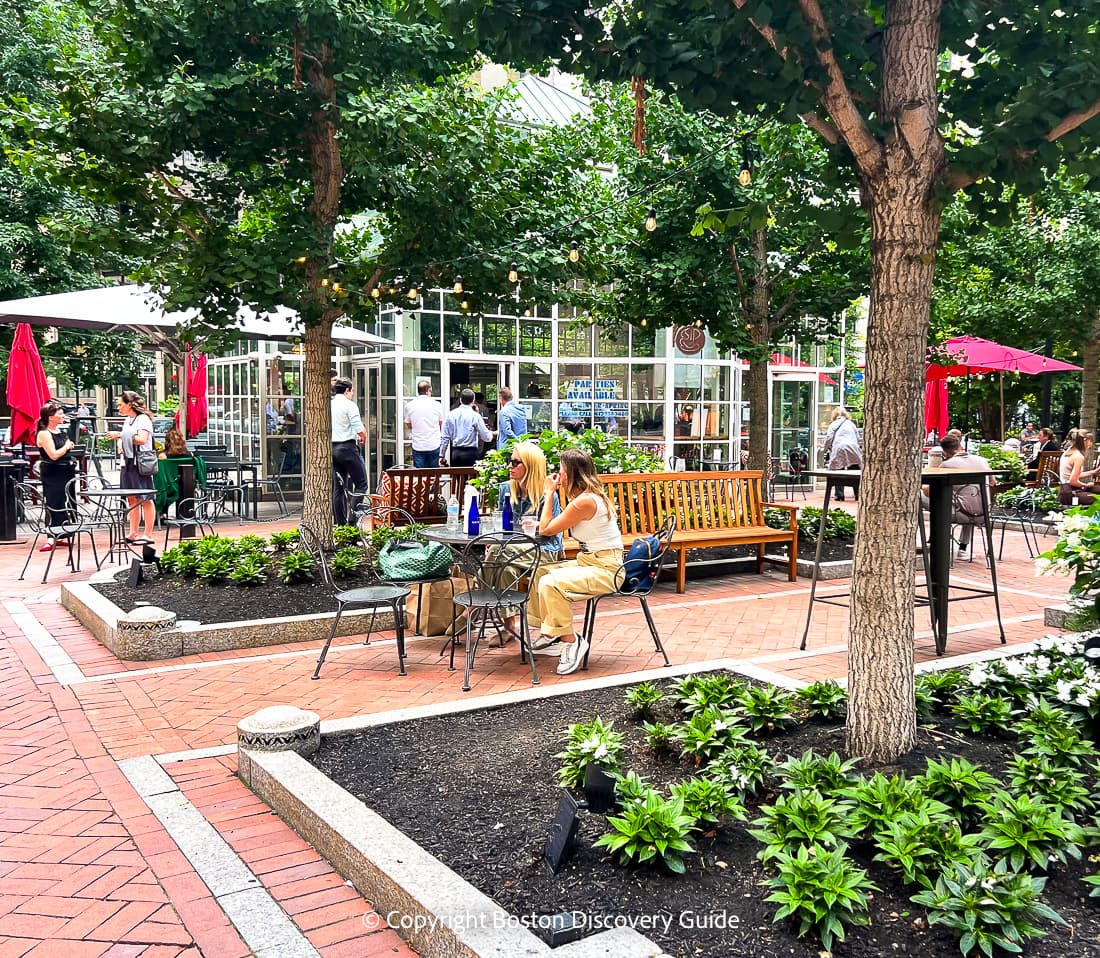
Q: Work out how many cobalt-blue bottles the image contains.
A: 2